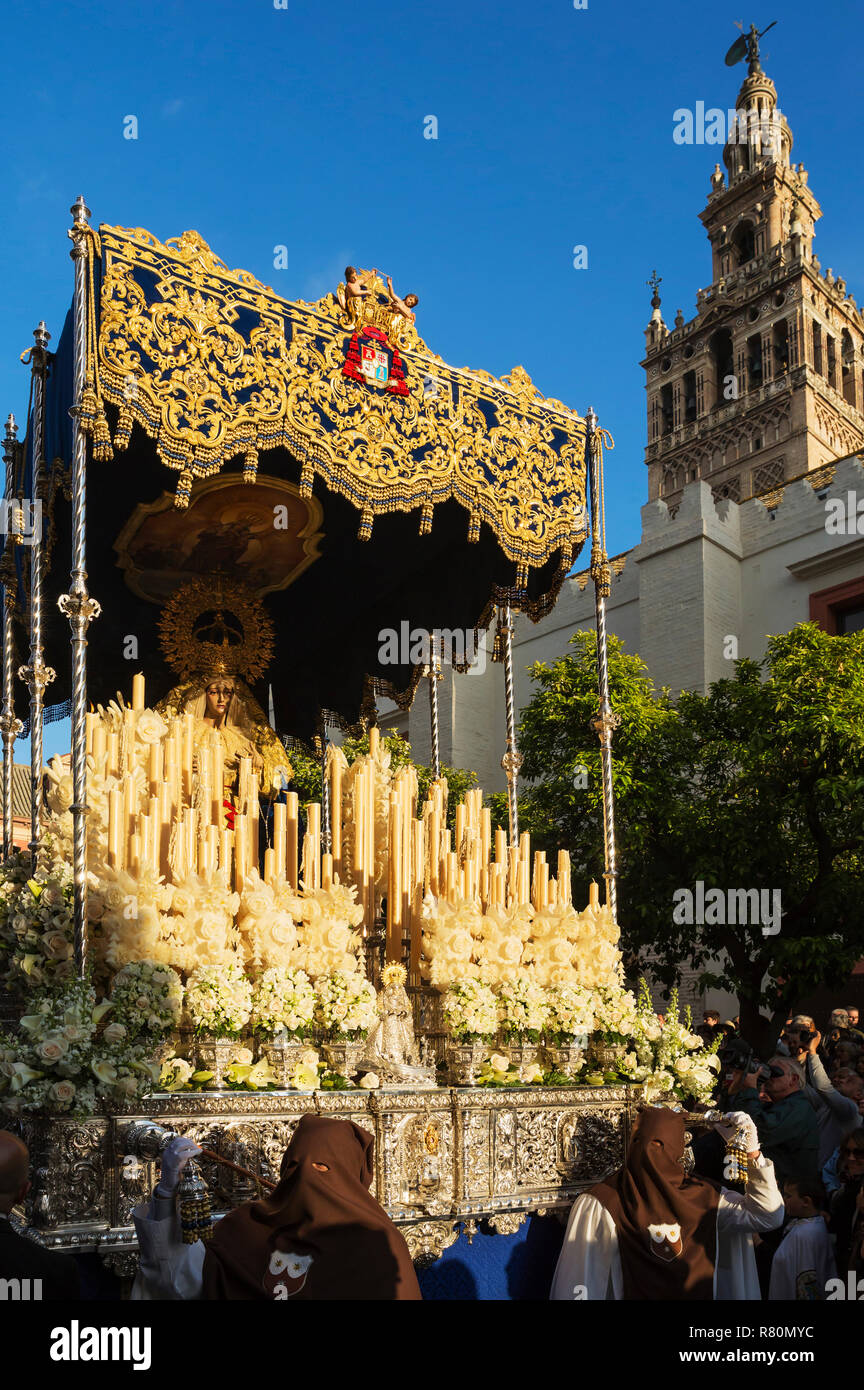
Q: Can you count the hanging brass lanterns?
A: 0